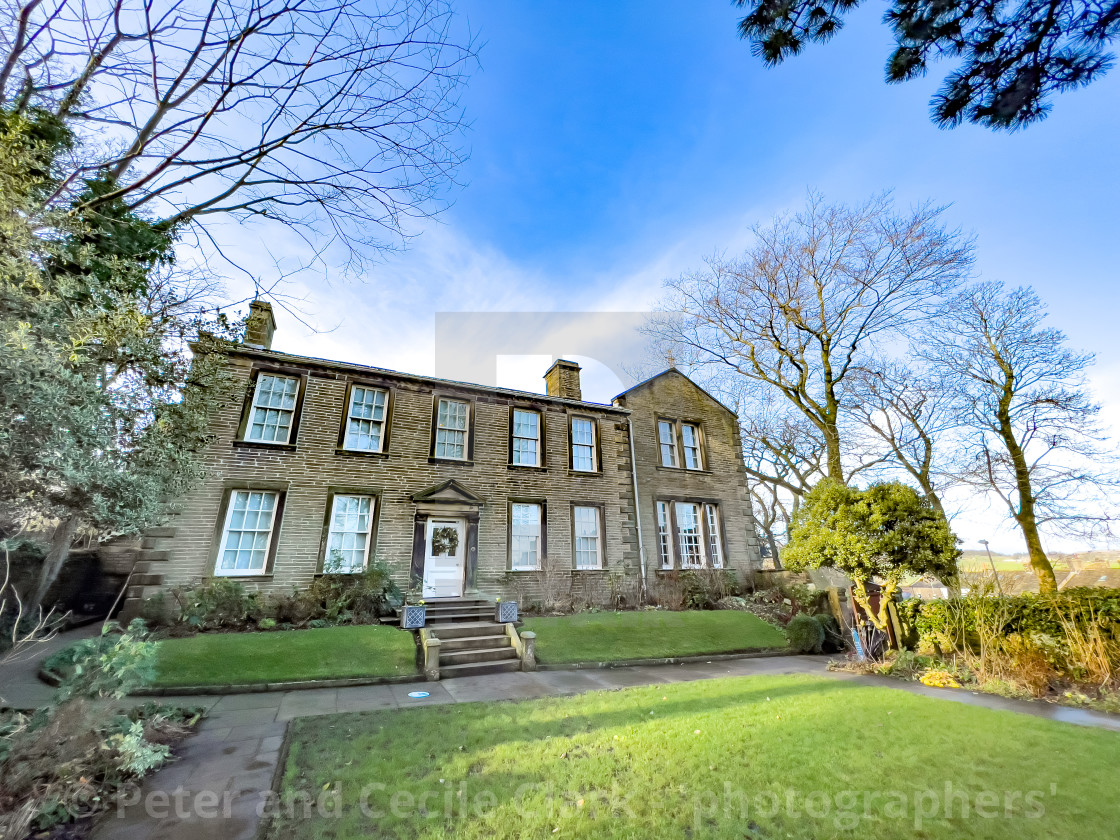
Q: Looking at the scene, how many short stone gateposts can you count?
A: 2